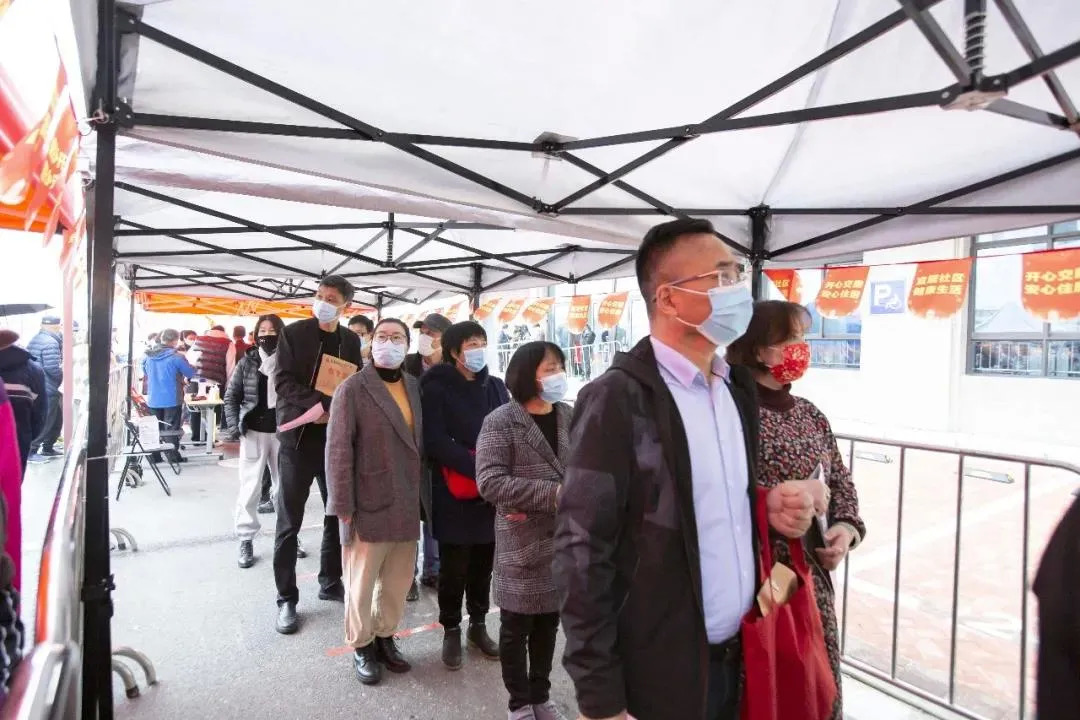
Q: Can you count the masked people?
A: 9